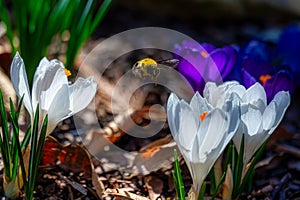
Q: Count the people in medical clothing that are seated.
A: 0